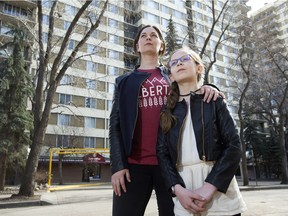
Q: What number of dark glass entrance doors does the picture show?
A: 1